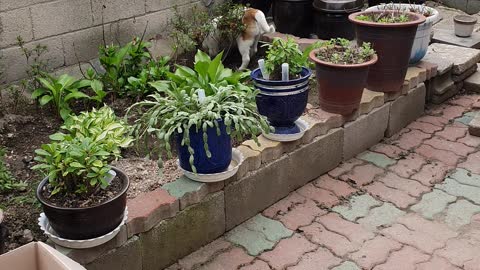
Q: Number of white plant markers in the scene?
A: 4